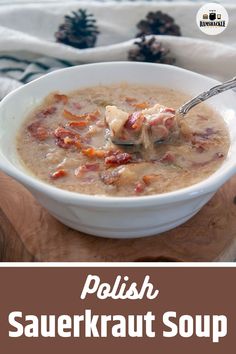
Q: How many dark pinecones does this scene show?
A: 3